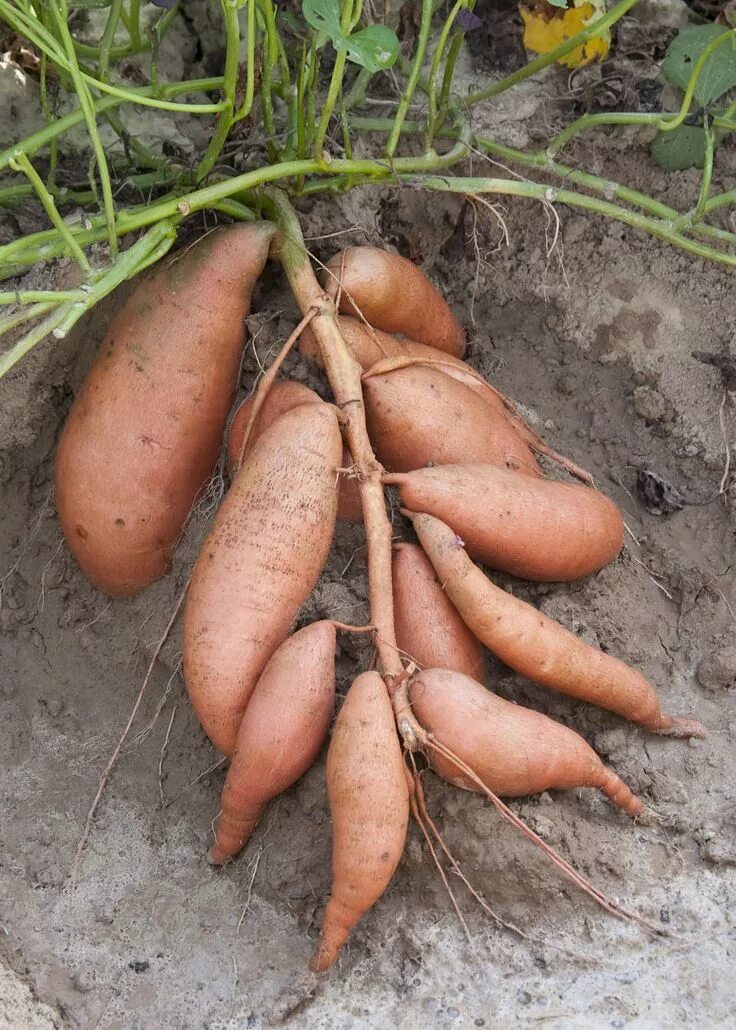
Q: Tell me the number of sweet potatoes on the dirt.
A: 12